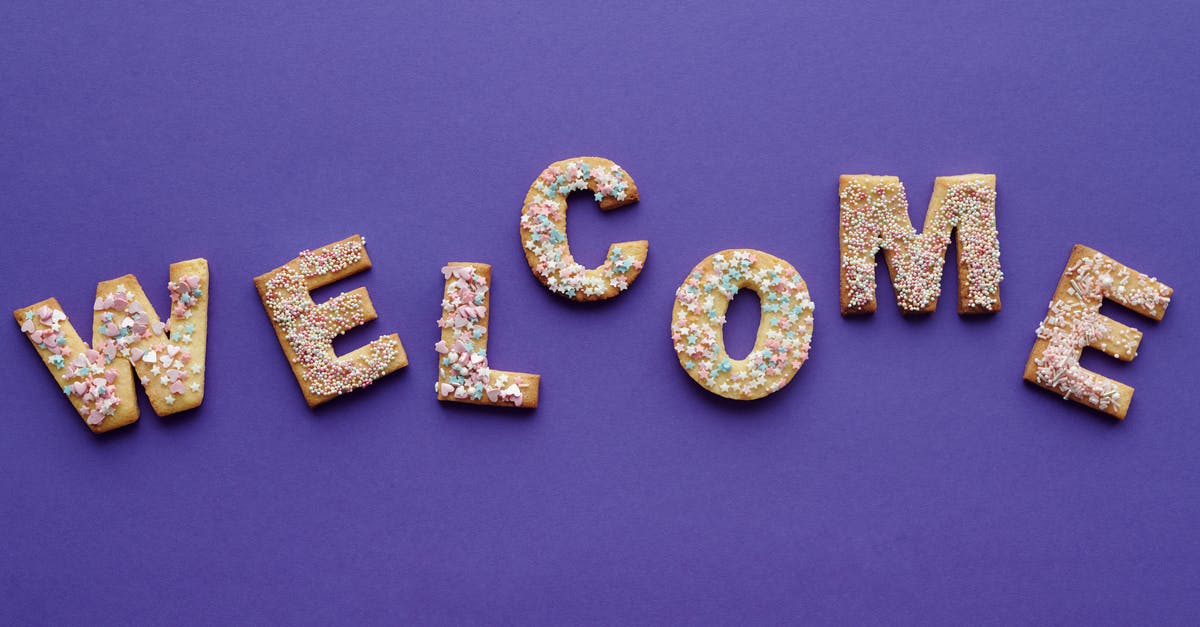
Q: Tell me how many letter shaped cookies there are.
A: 7